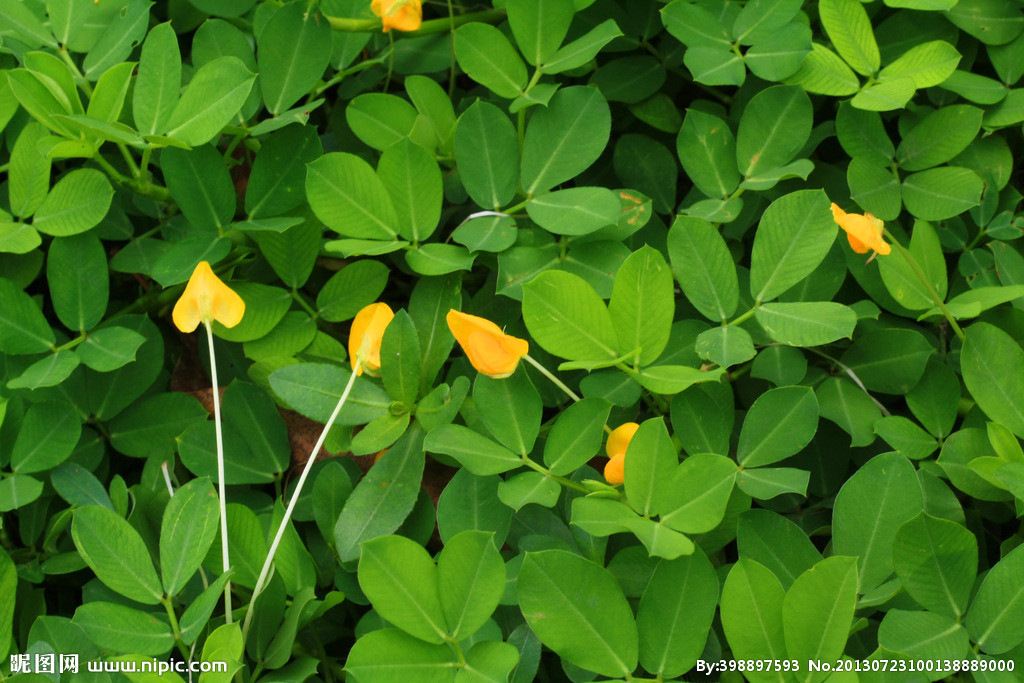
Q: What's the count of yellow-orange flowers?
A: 6